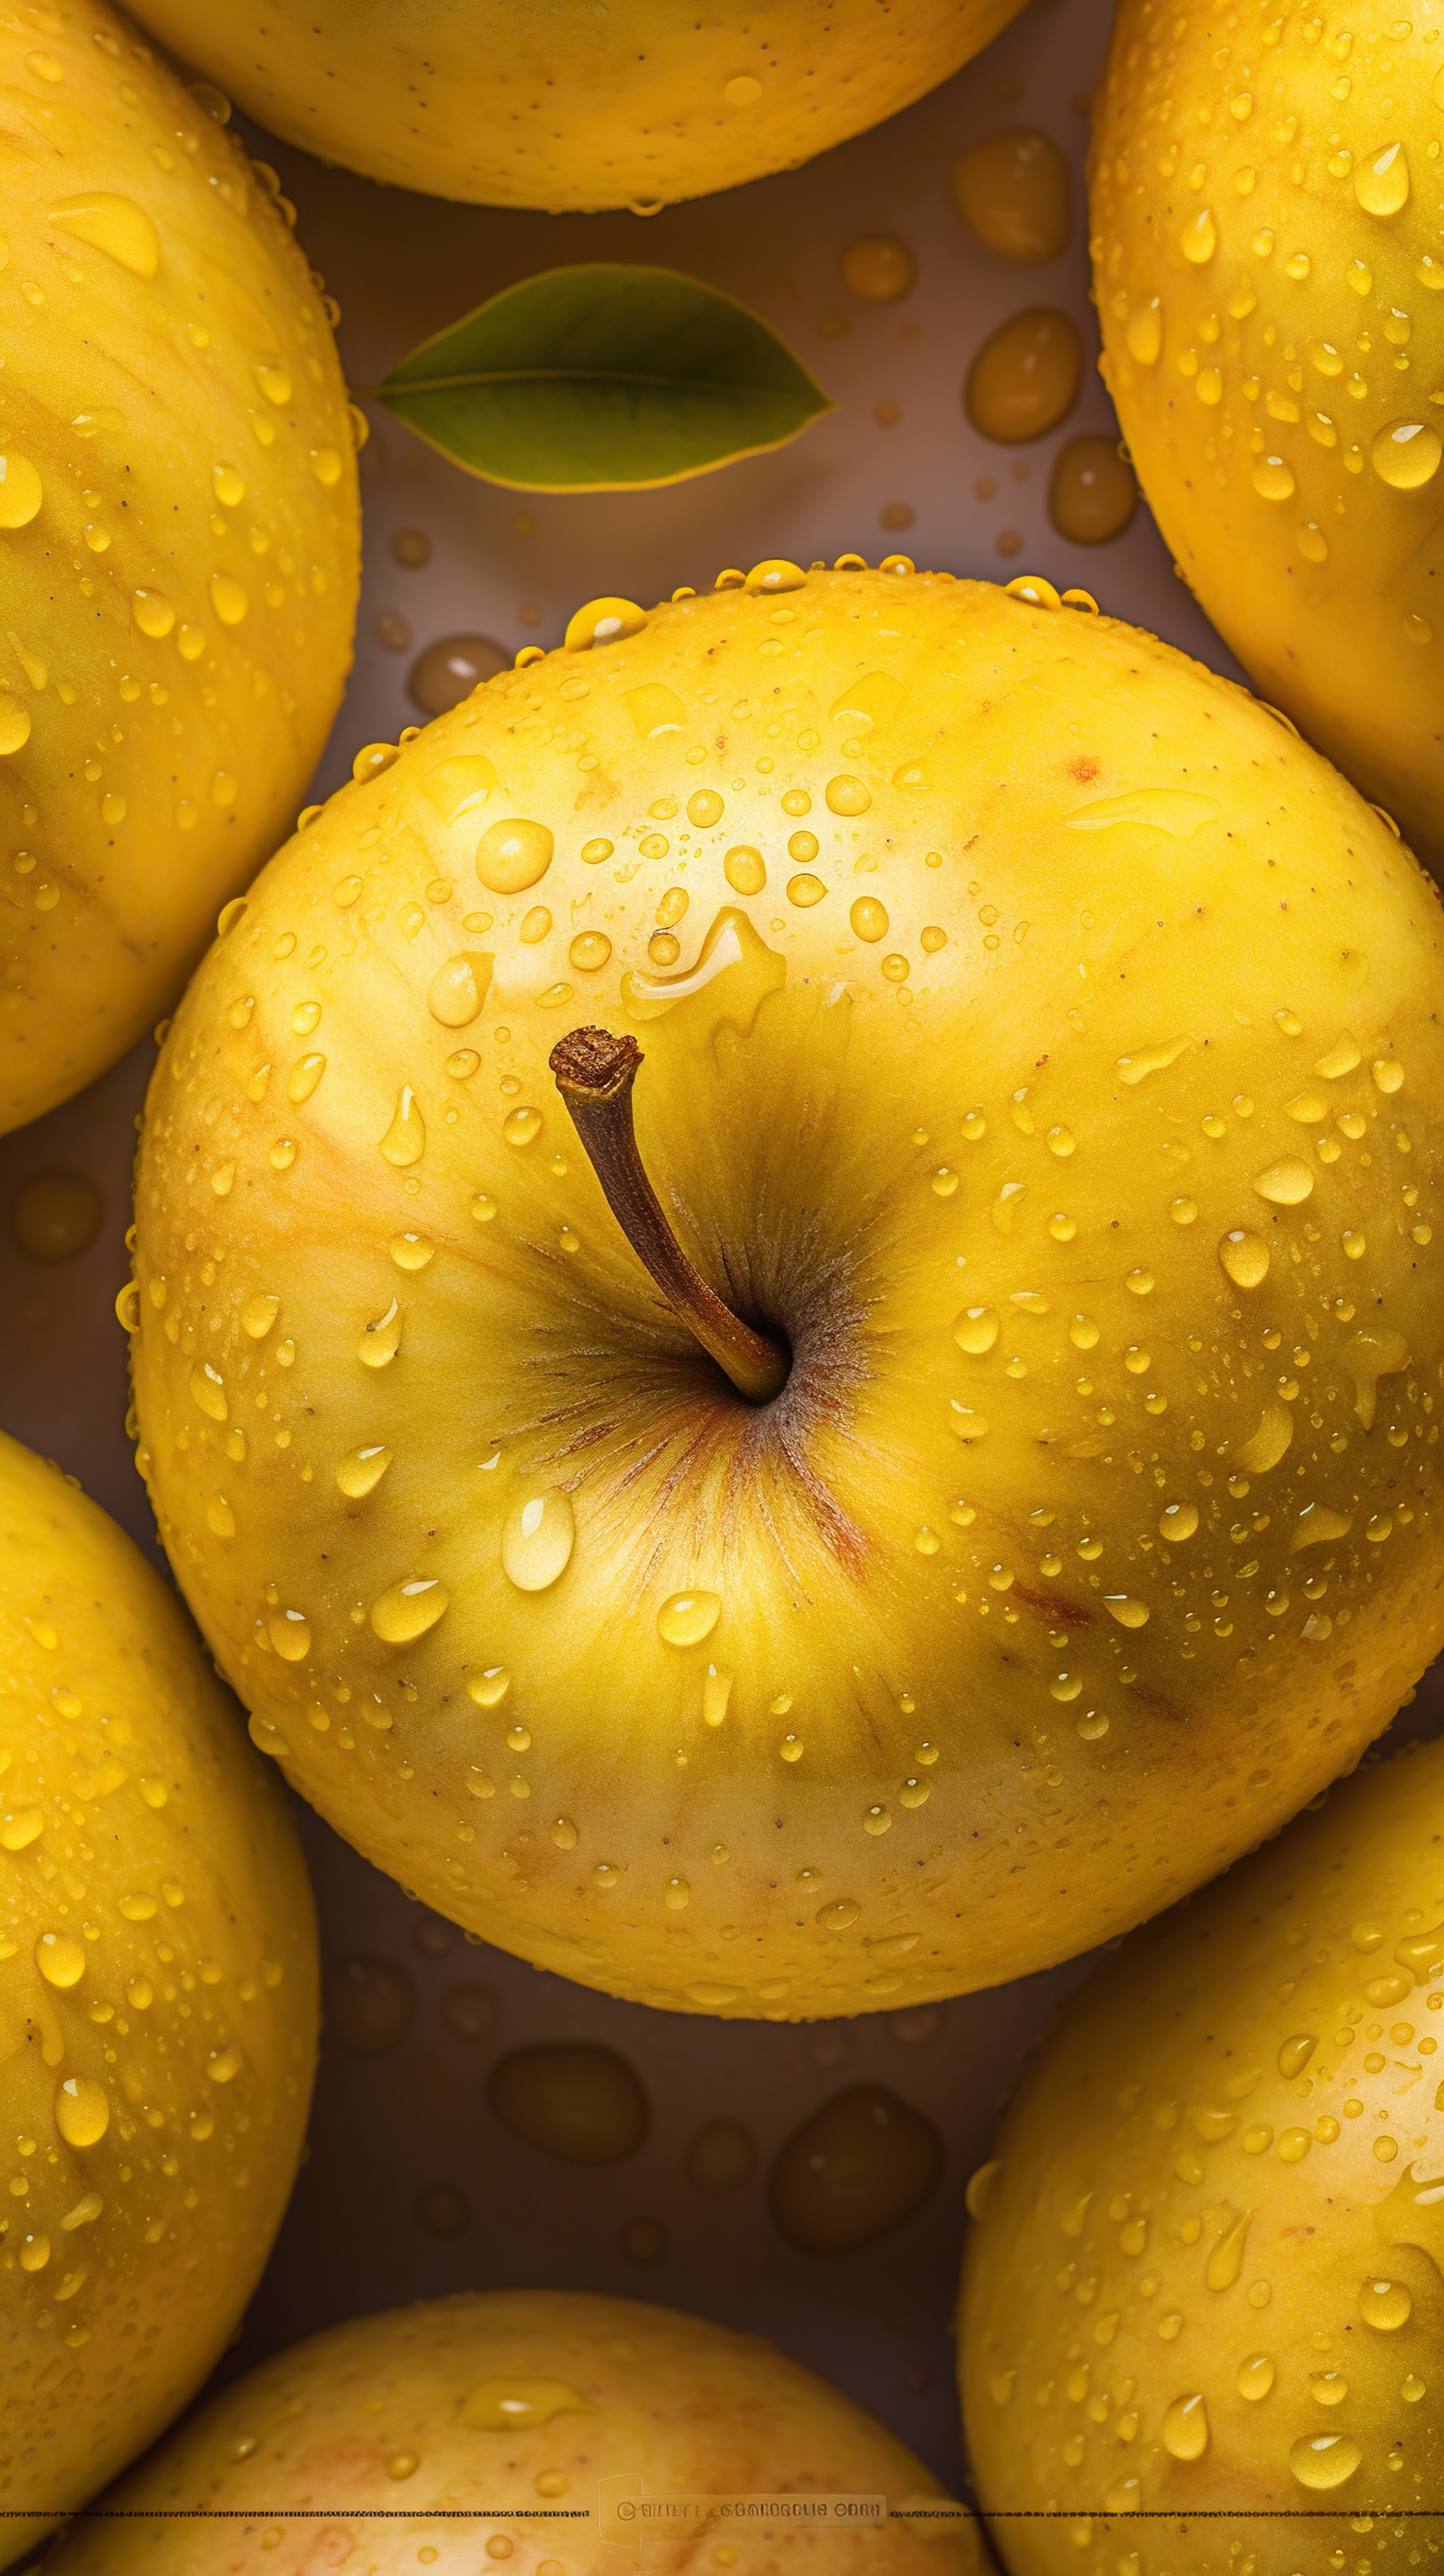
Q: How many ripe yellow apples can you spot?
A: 7